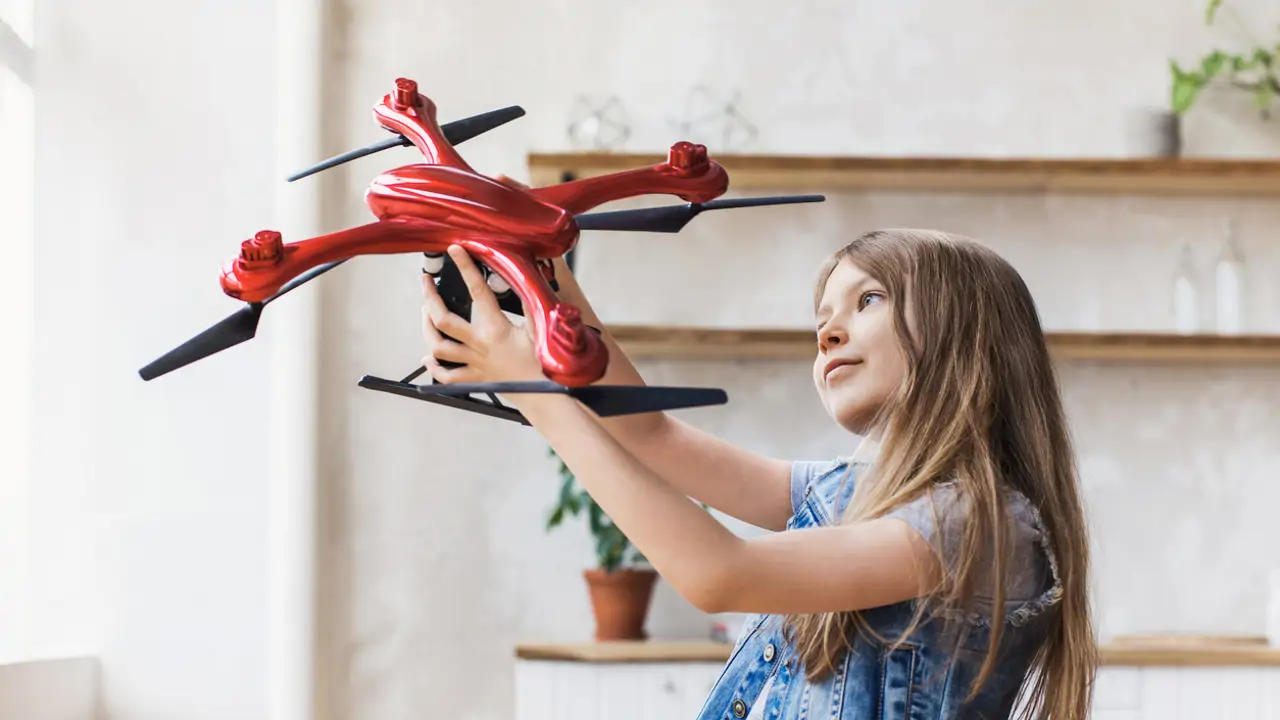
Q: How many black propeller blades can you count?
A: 8